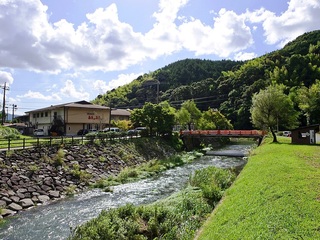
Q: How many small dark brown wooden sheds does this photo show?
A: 1